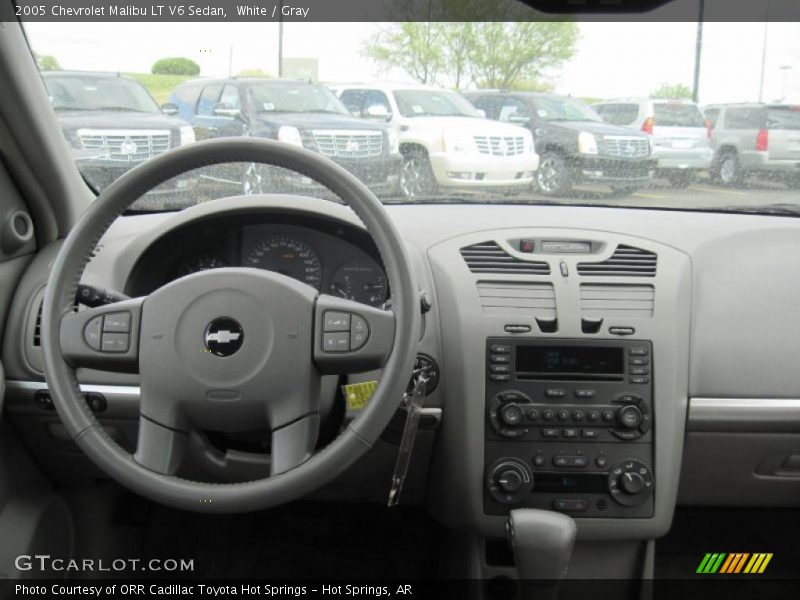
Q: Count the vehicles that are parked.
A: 6